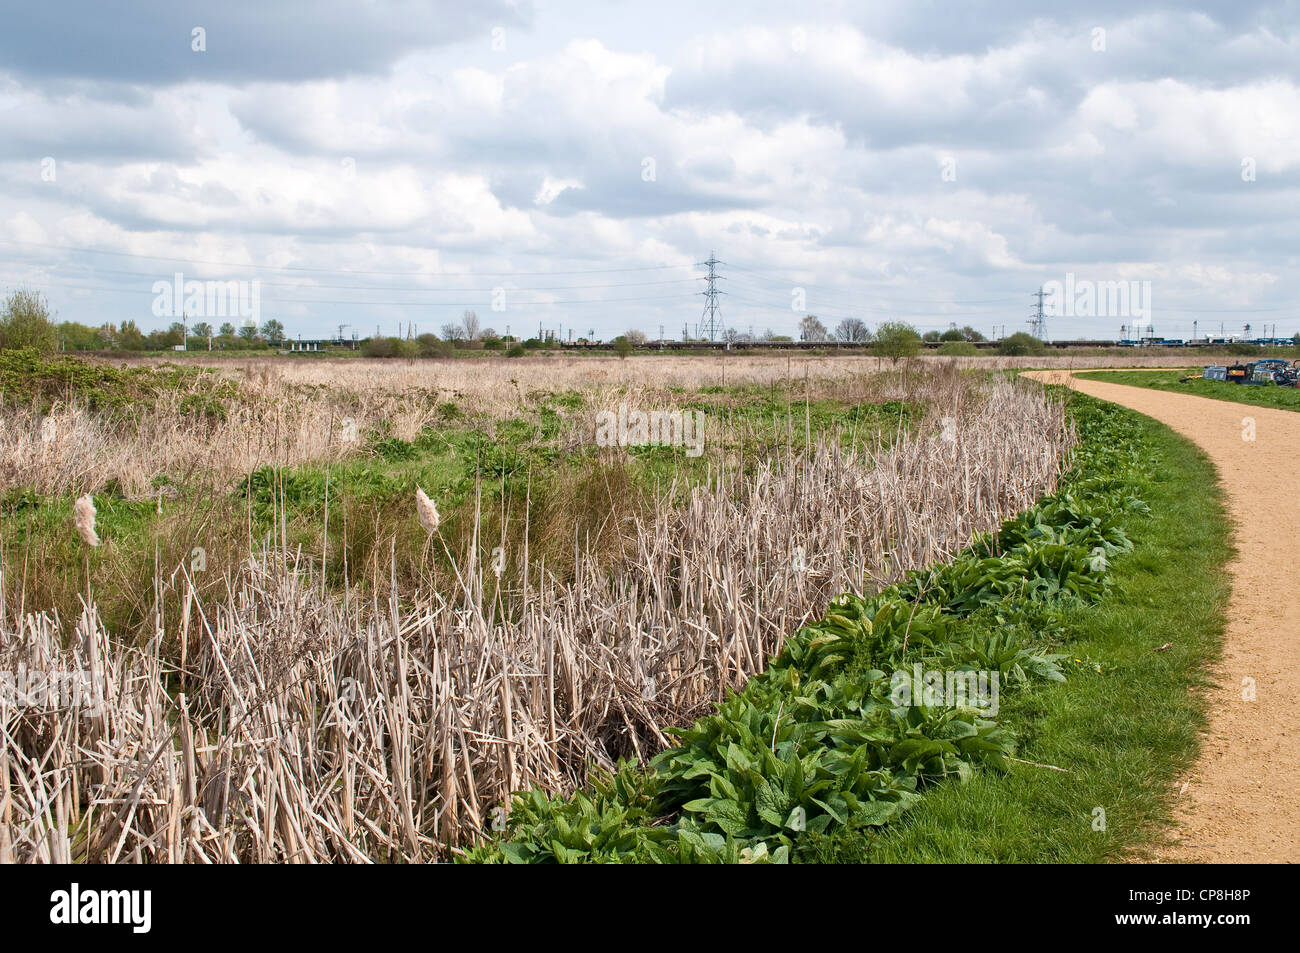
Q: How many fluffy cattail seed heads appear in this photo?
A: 2